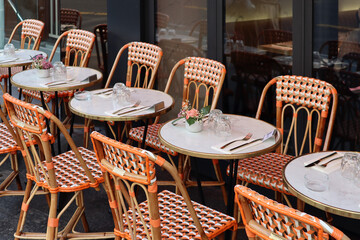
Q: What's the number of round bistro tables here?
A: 5